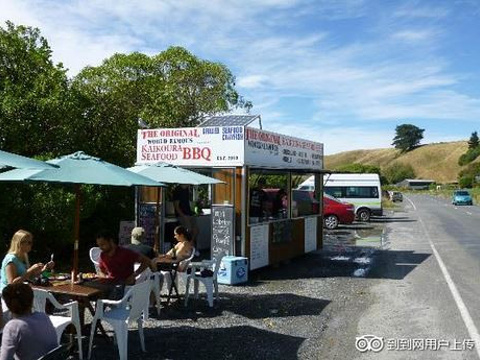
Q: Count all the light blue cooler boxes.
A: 1